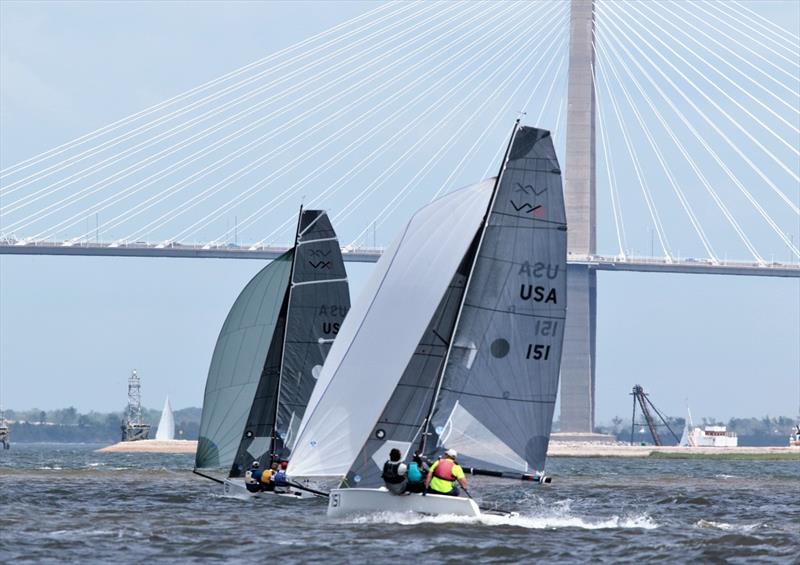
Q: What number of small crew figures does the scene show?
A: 6